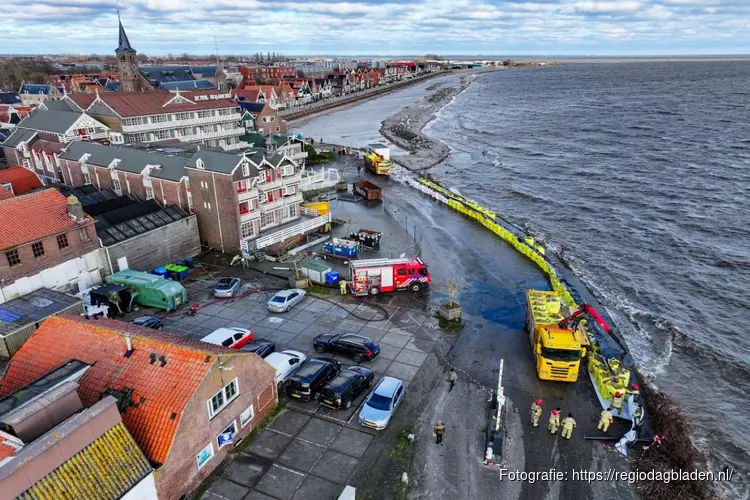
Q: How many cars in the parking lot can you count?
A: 10